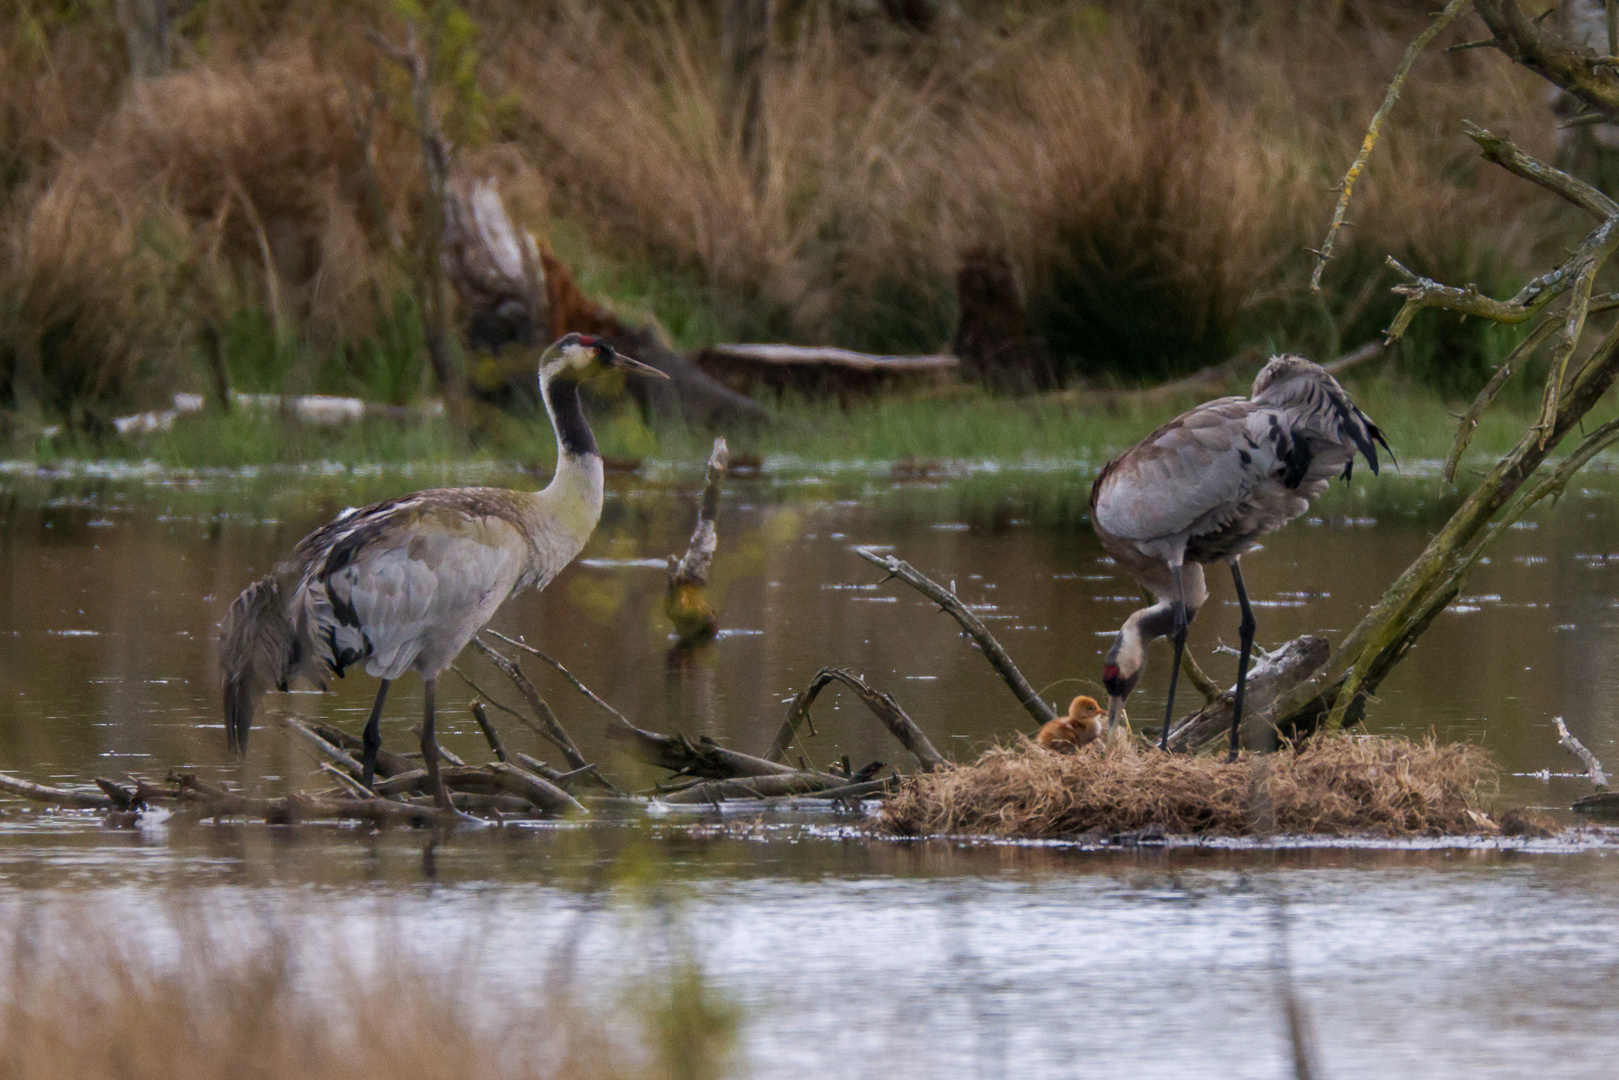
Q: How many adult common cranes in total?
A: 2